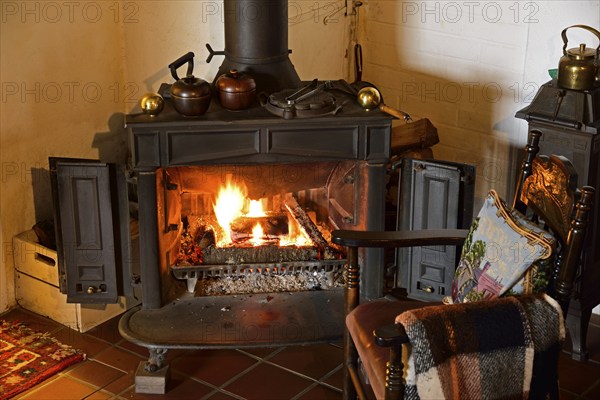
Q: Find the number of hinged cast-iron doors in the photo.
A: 2